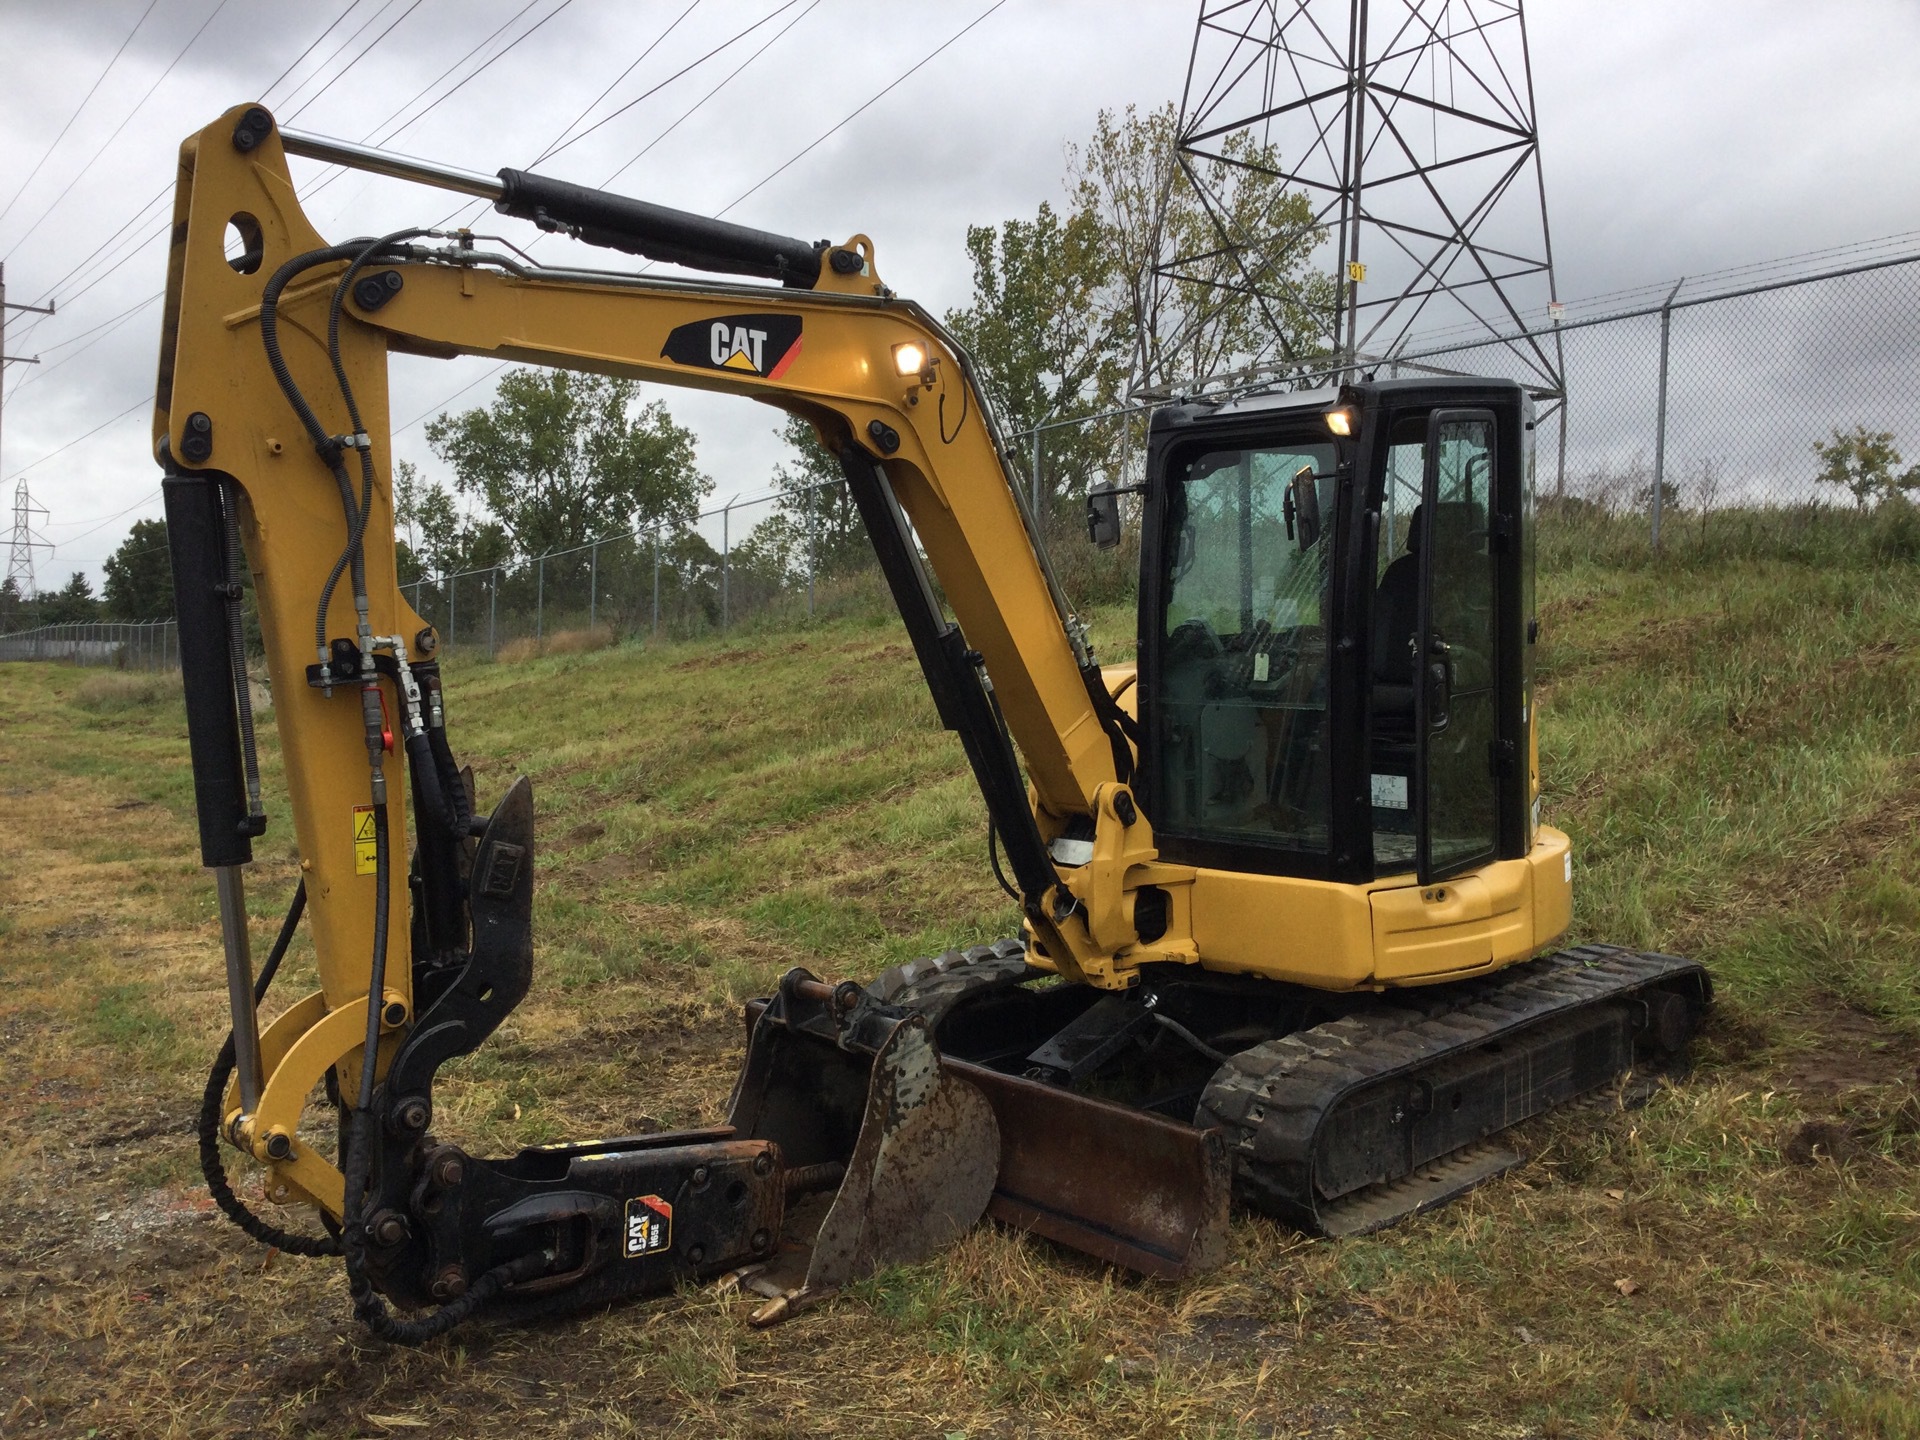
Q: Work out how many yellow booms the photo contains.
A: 1